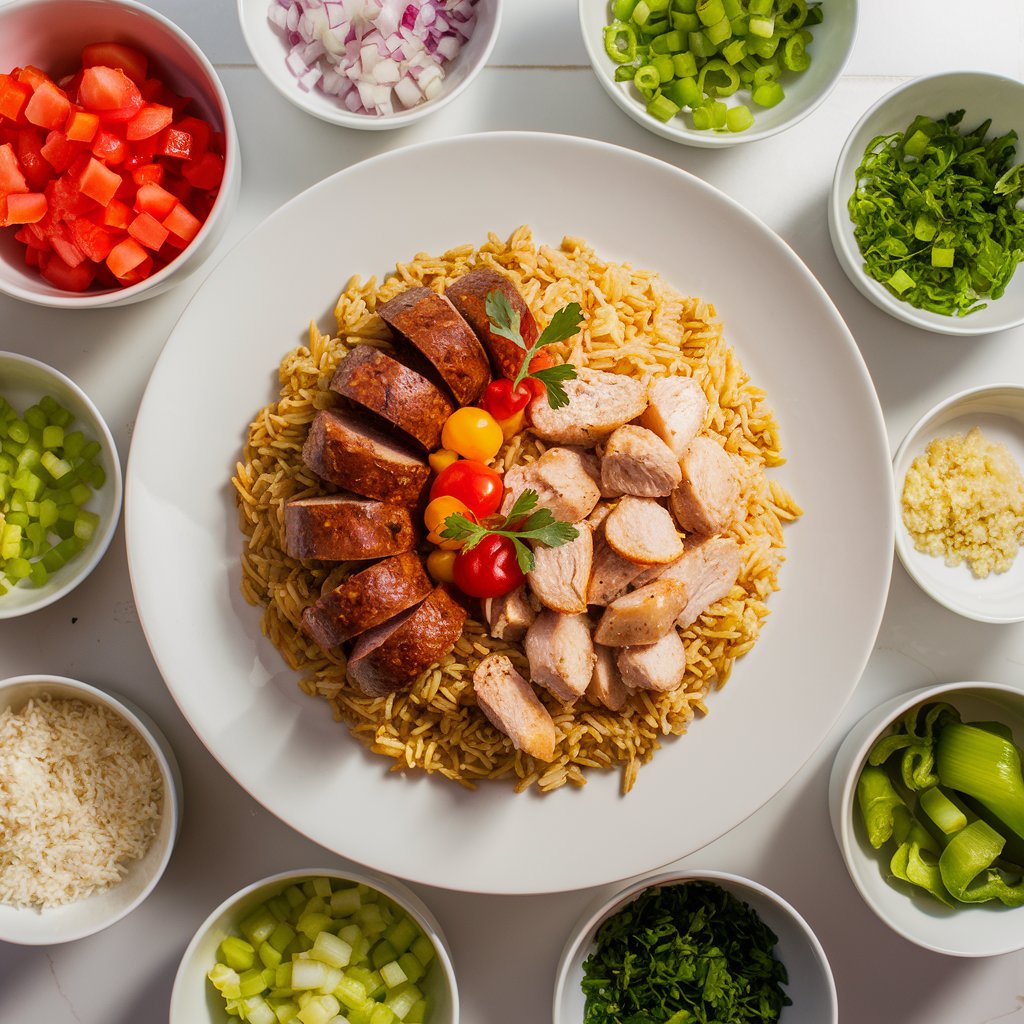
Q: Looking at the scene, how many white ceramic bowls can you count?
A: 10